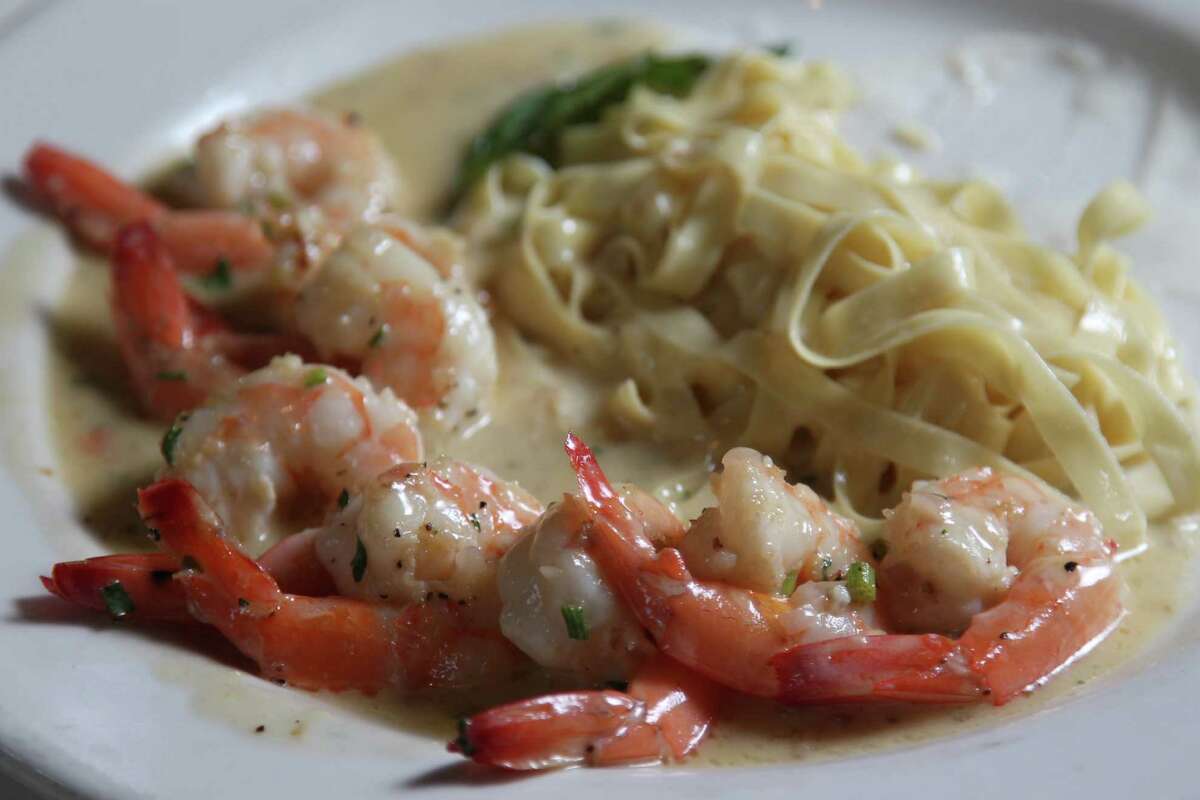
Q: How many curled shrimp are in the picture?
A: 7